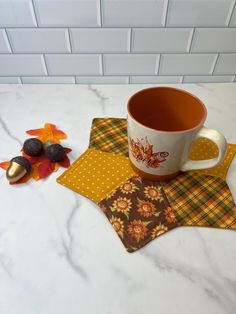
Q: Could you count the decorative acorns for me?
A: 3